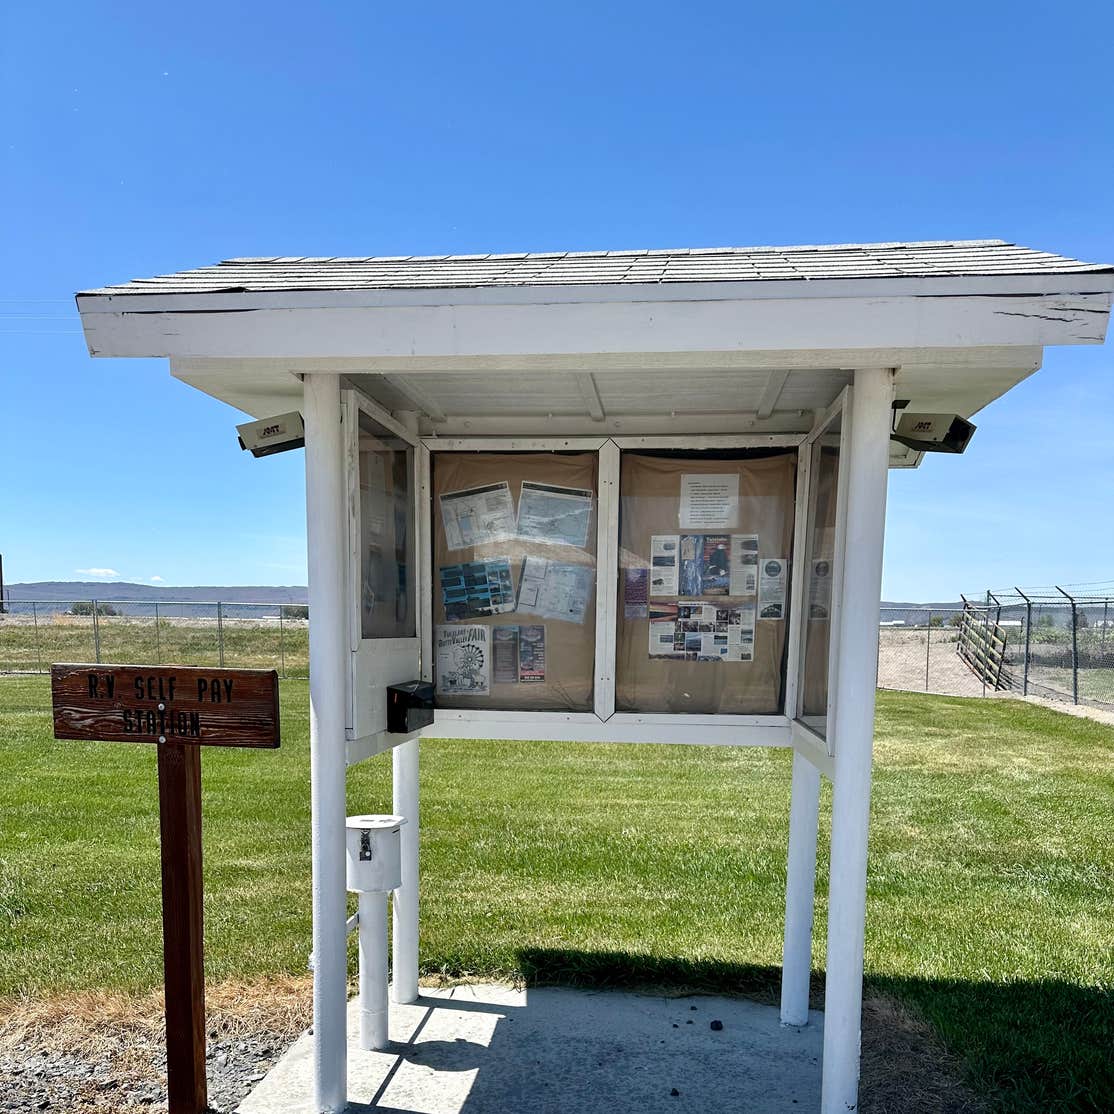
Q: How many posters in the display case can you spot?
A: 12